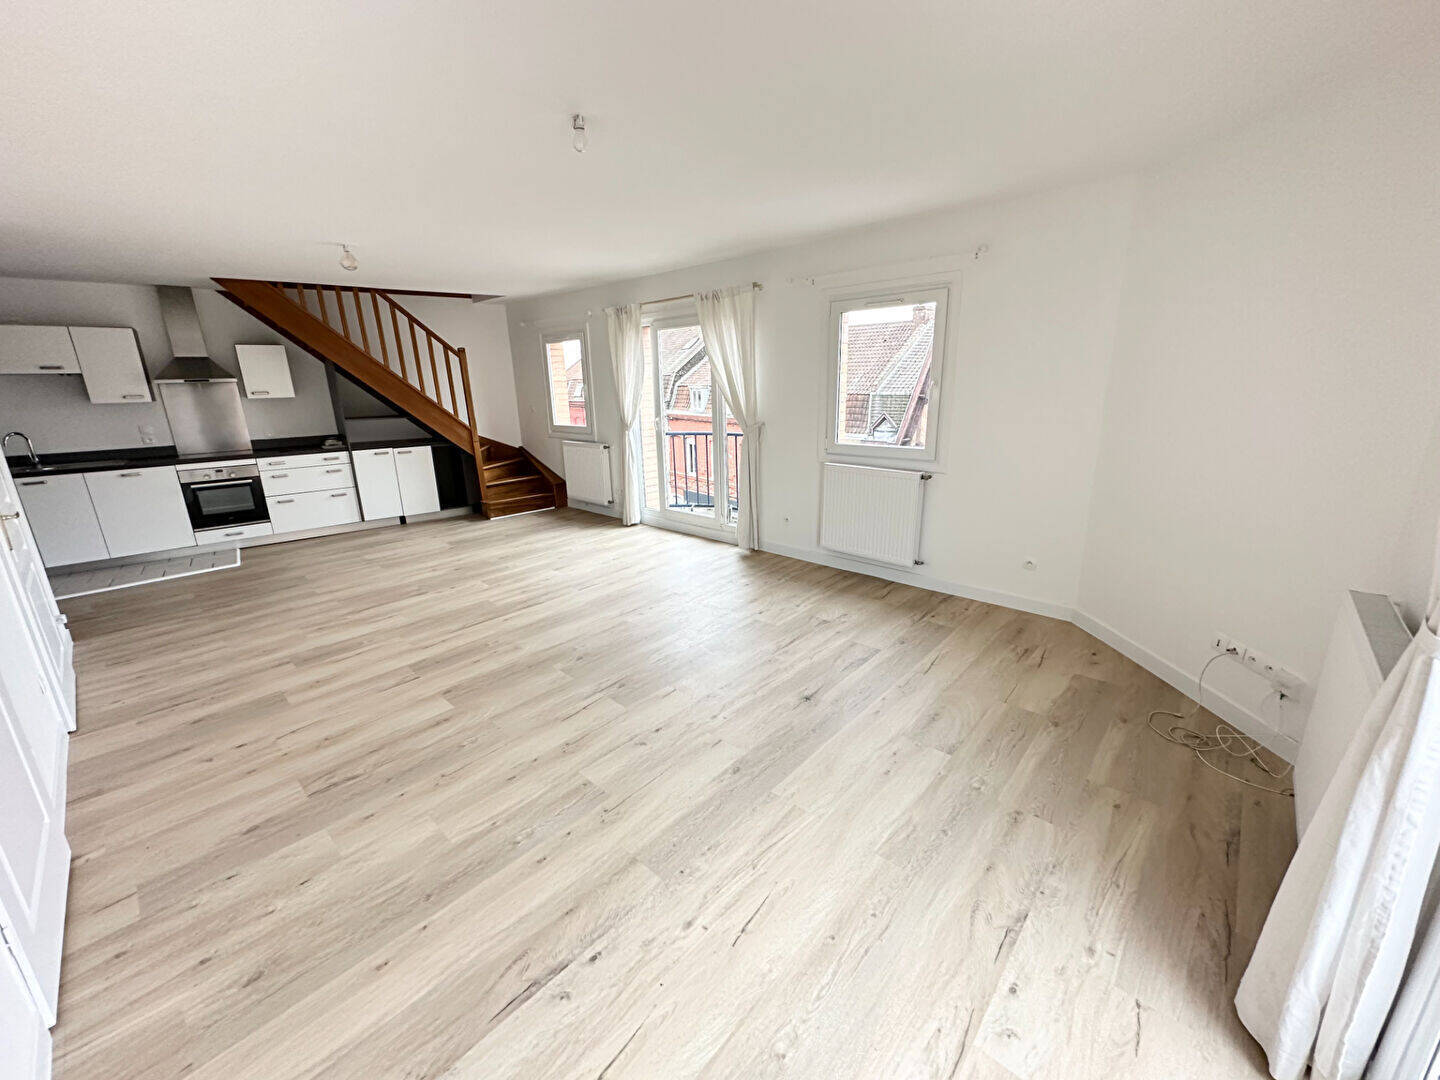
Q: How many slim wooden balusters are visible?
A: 10